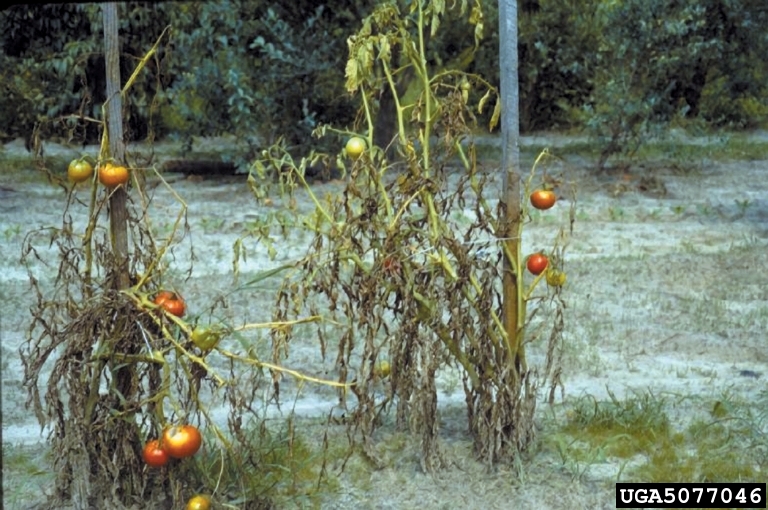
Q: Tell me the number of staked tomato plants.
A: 2